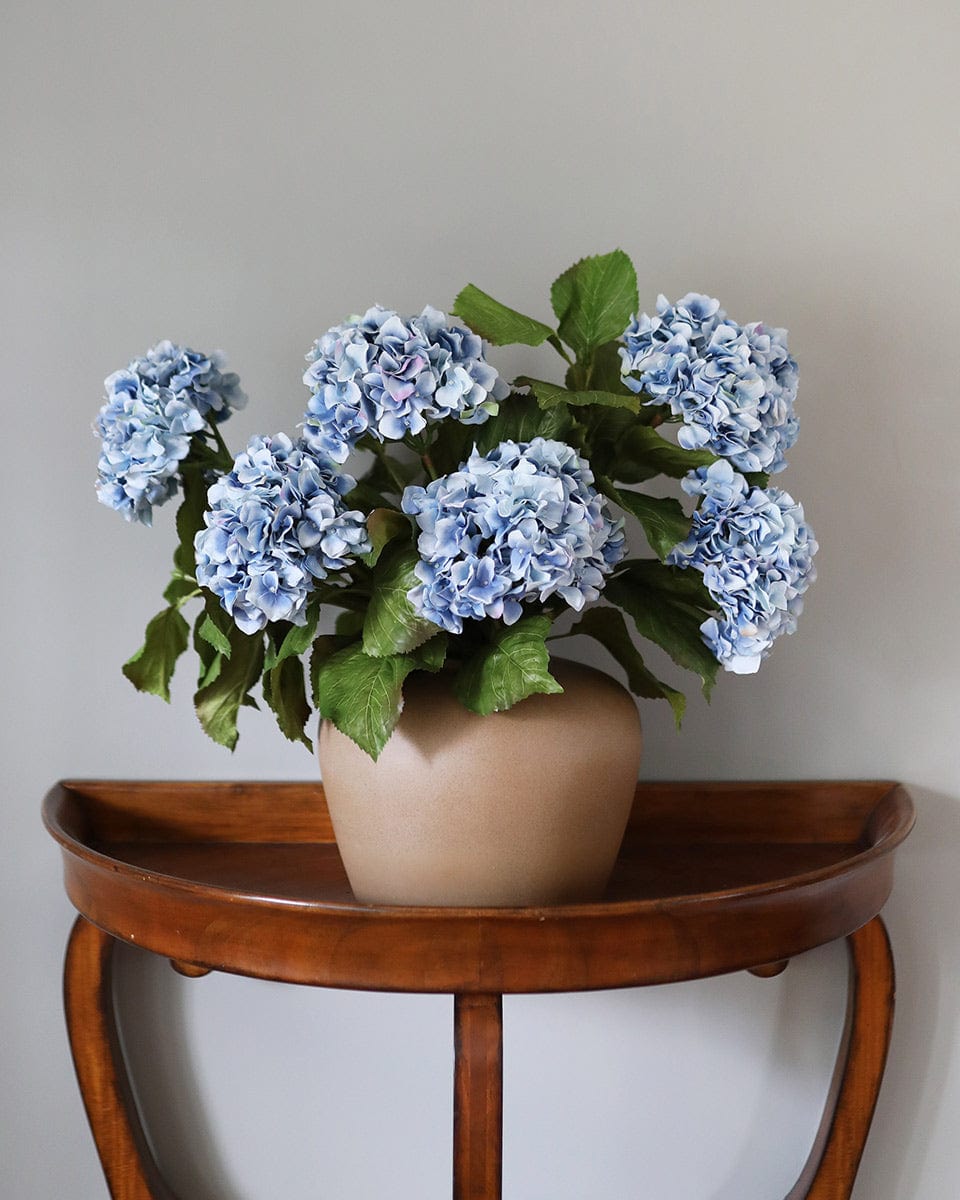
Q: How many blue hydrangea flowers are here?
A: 6